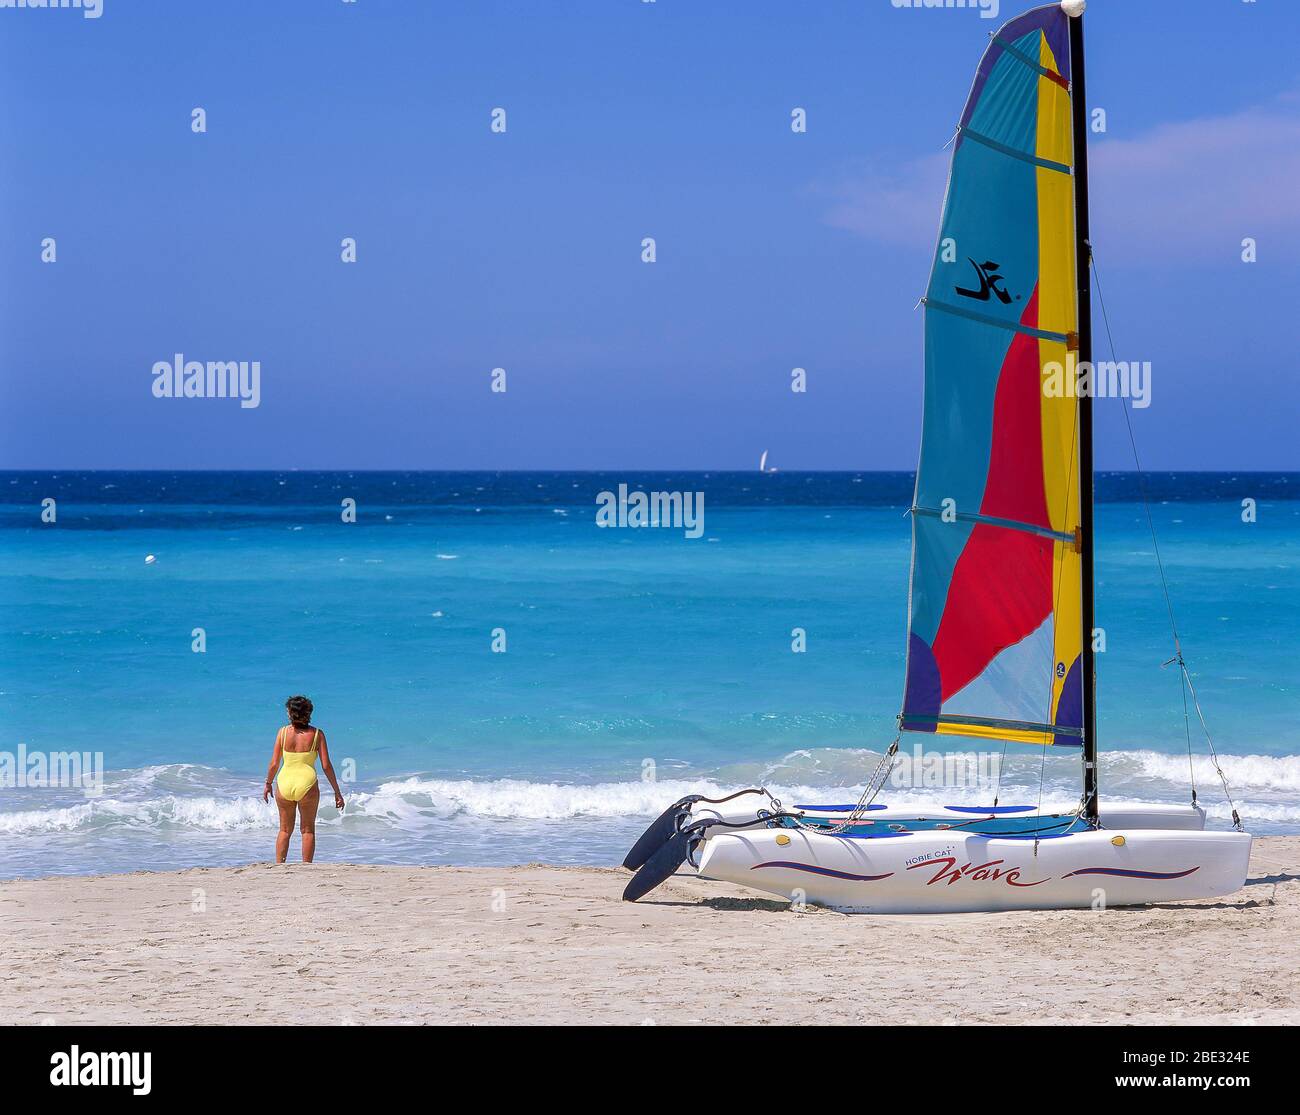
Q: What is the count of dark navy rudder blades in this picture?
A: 2